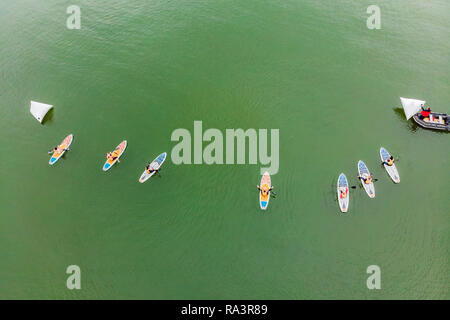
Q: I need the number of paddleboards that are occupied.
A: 7